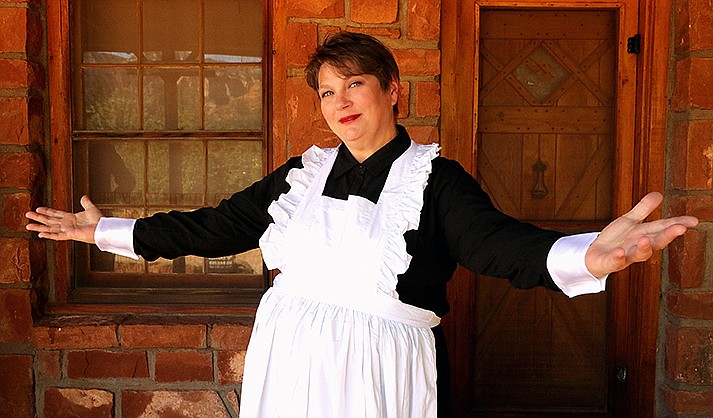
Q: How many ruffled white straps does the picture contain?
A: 2